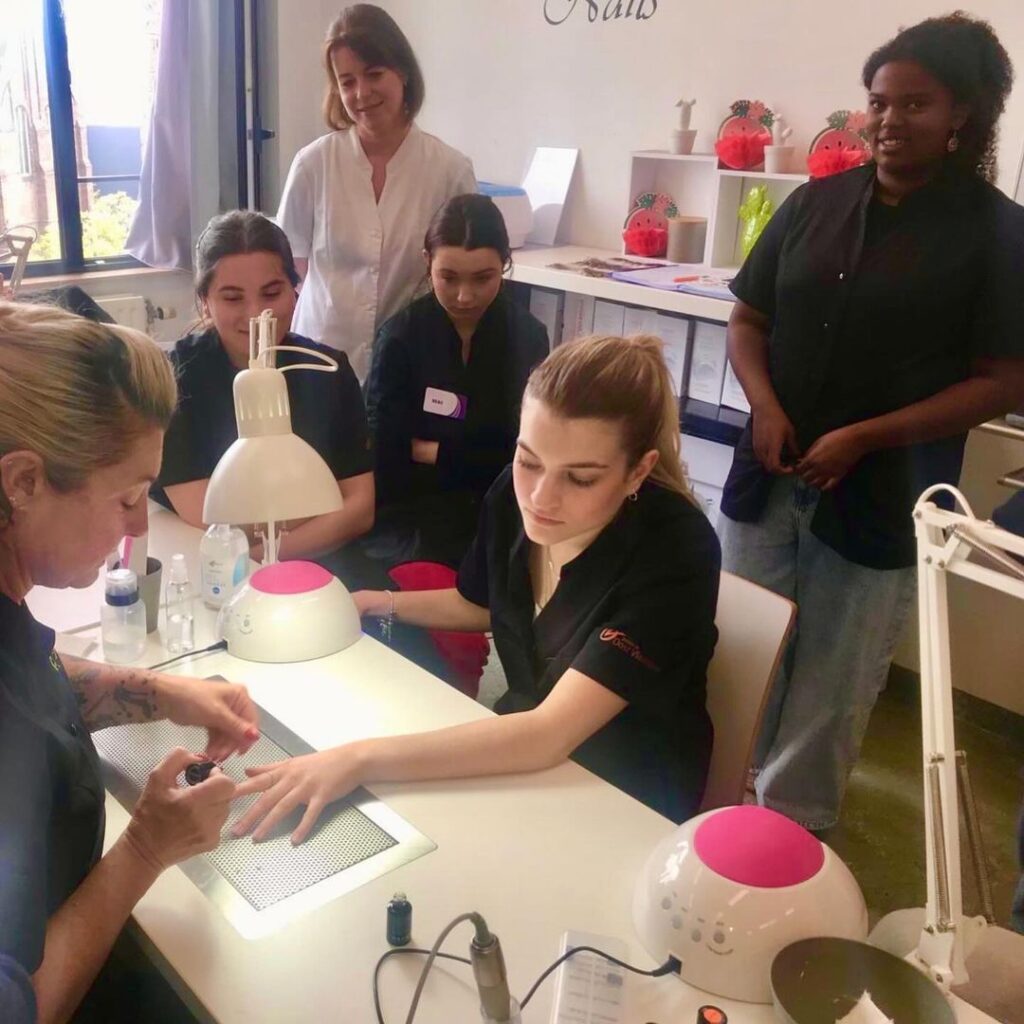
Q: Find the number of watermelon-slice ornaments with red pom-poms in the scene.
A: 3